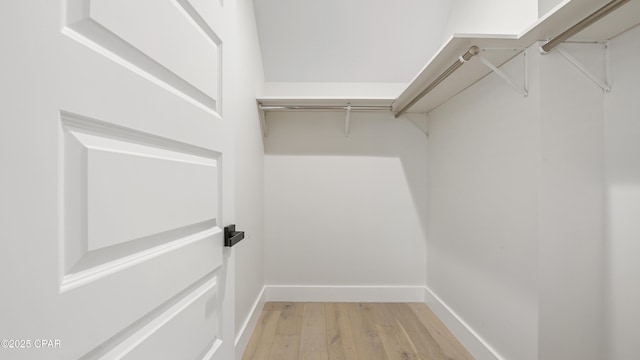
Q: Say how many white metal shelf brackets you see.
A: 5